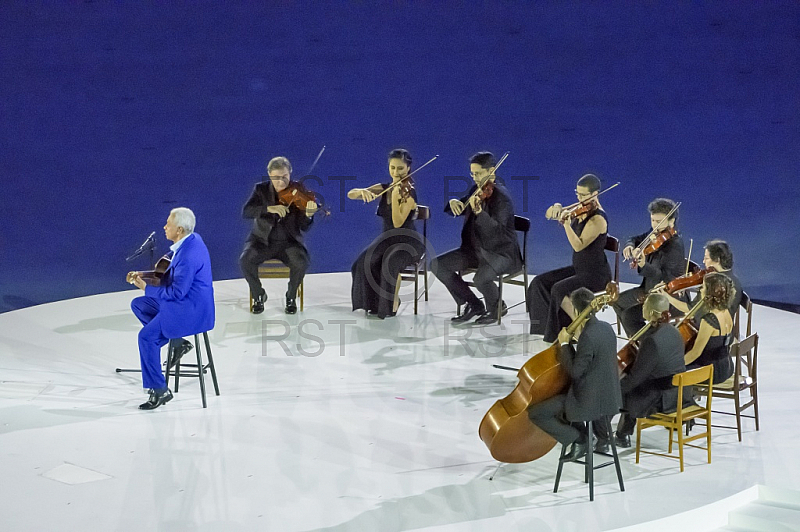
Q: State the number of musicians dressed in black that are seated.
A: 9